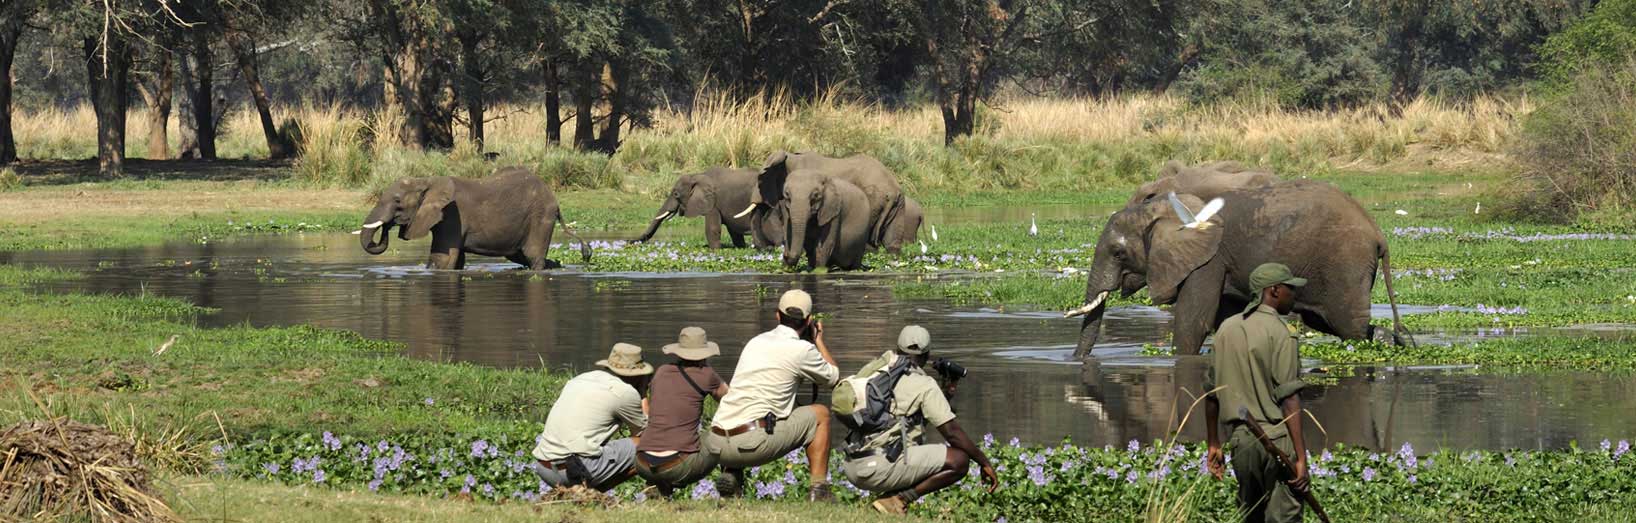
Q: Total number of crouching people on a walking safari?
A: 4